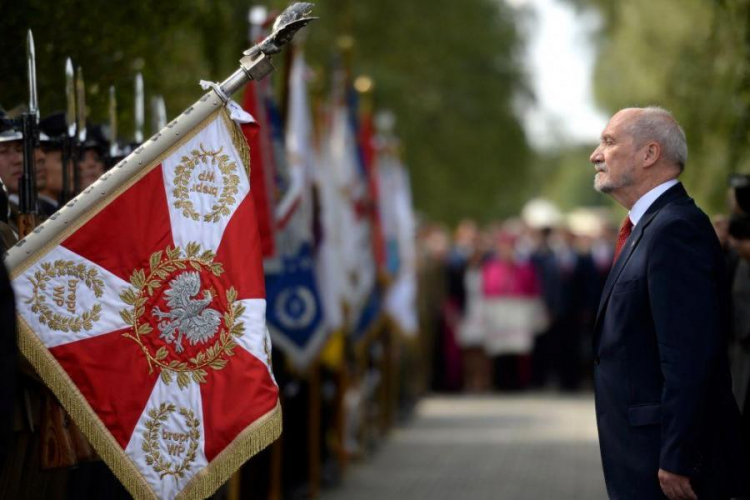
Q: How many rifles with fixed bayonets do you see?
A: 6